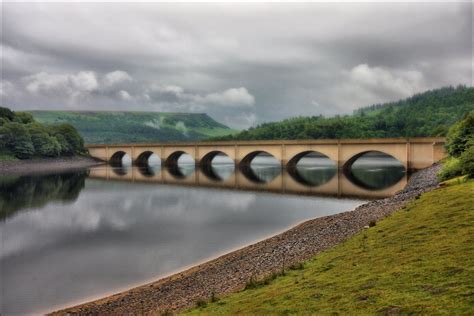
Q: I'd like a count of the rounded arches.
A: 7